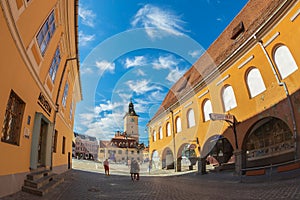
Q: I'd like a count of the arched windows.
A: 9